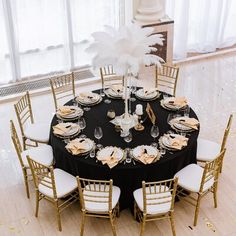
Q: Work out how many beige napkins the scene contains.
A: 11